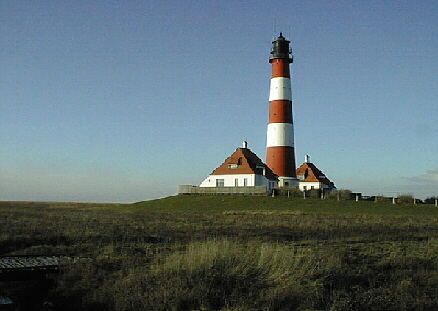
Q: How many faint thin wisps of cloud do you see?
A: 1